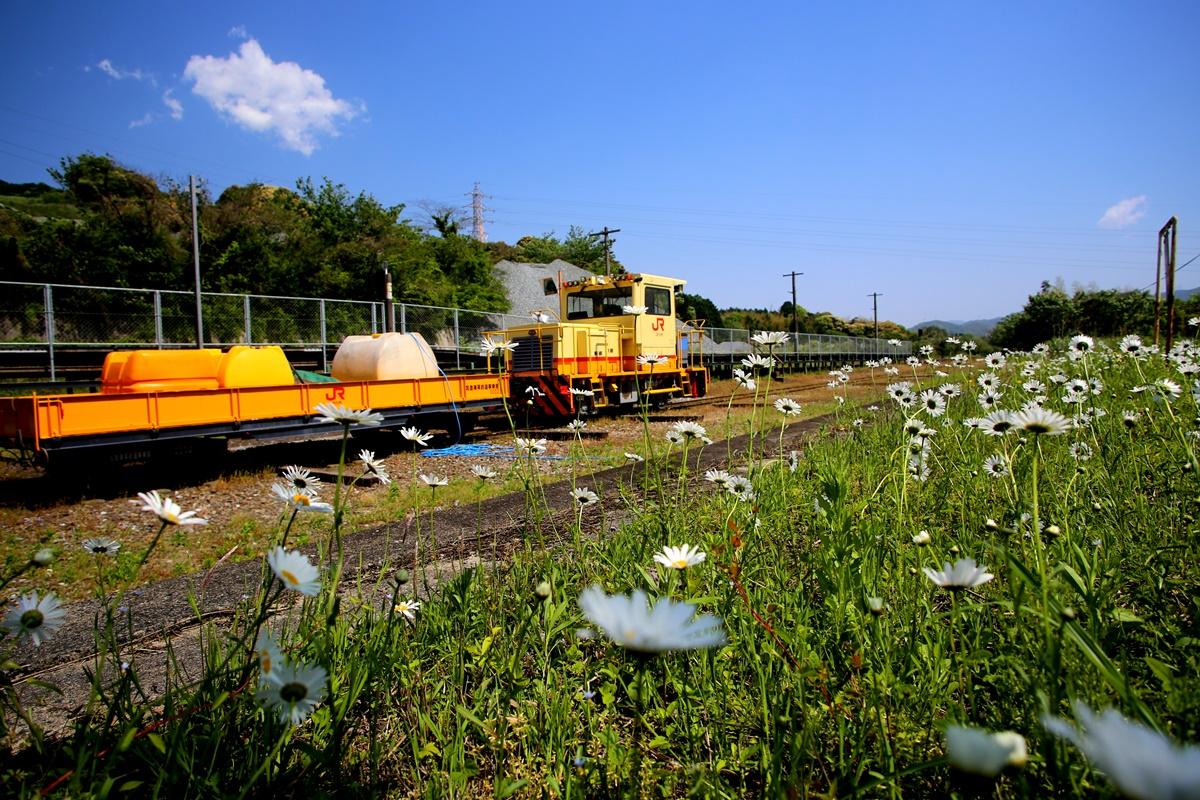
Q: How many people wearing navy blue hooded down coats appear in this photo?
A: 0